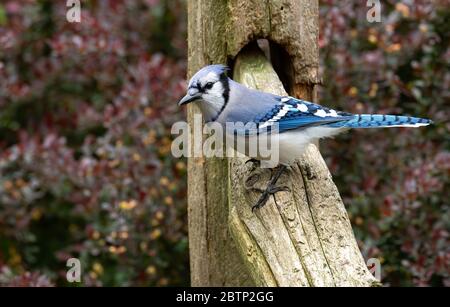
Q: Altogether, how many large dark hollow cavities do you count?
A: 1